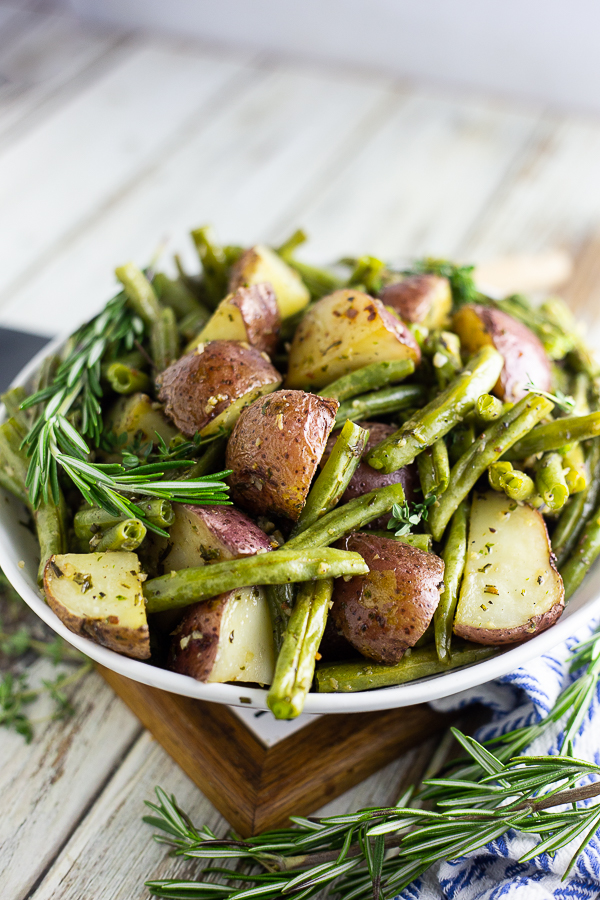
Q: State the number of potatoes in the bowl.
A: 14